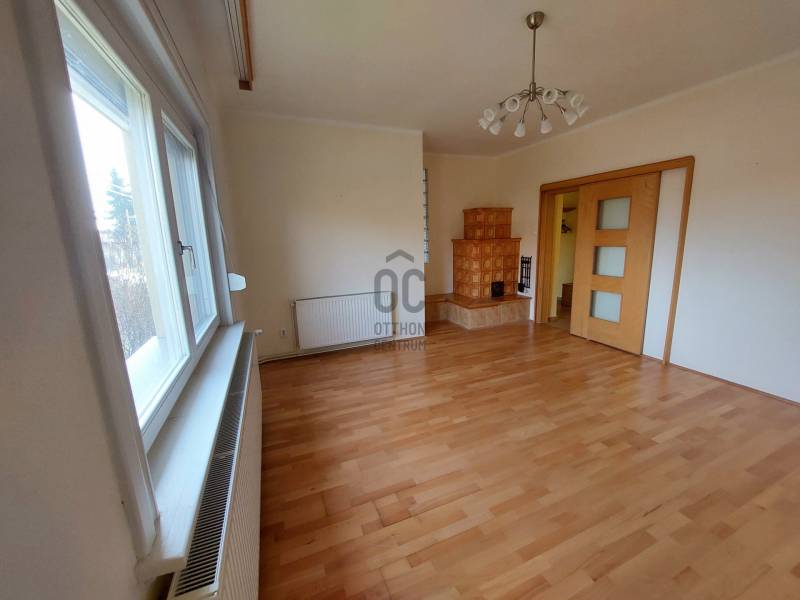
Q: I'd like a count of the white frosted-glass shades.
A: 10